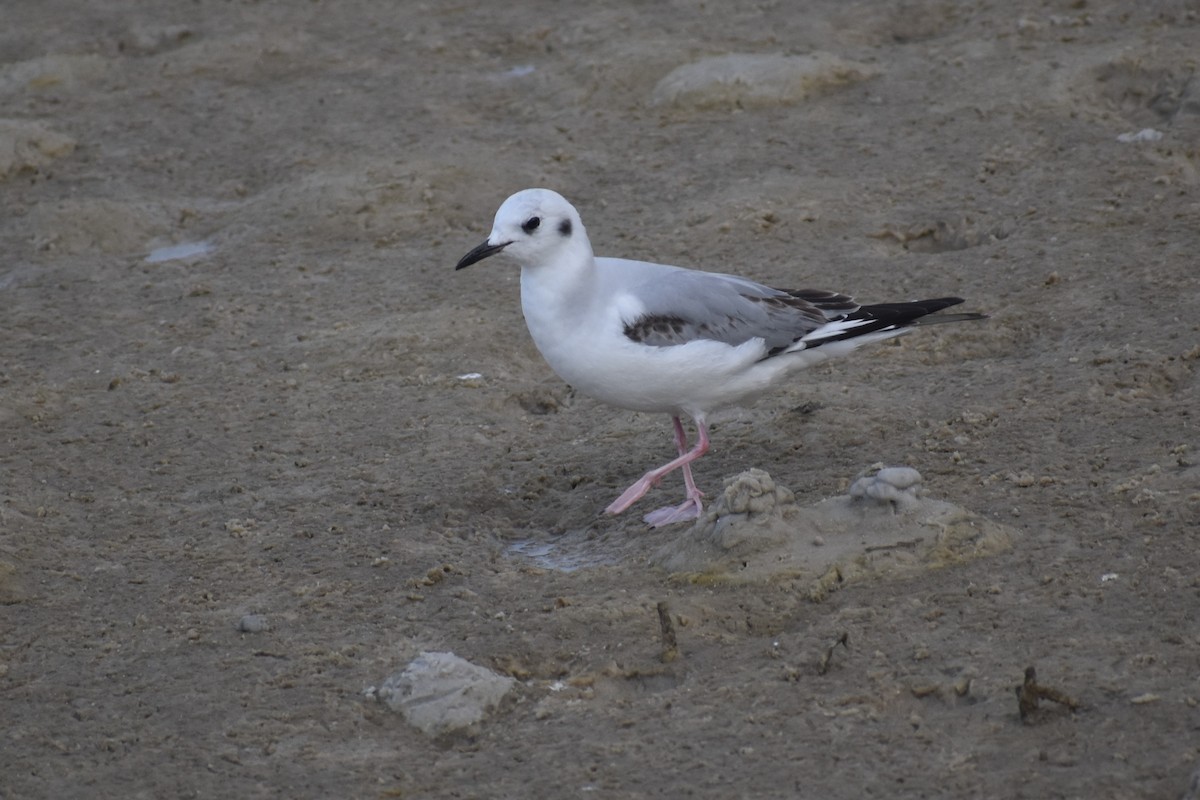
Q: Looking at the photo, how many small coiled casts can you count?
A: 2